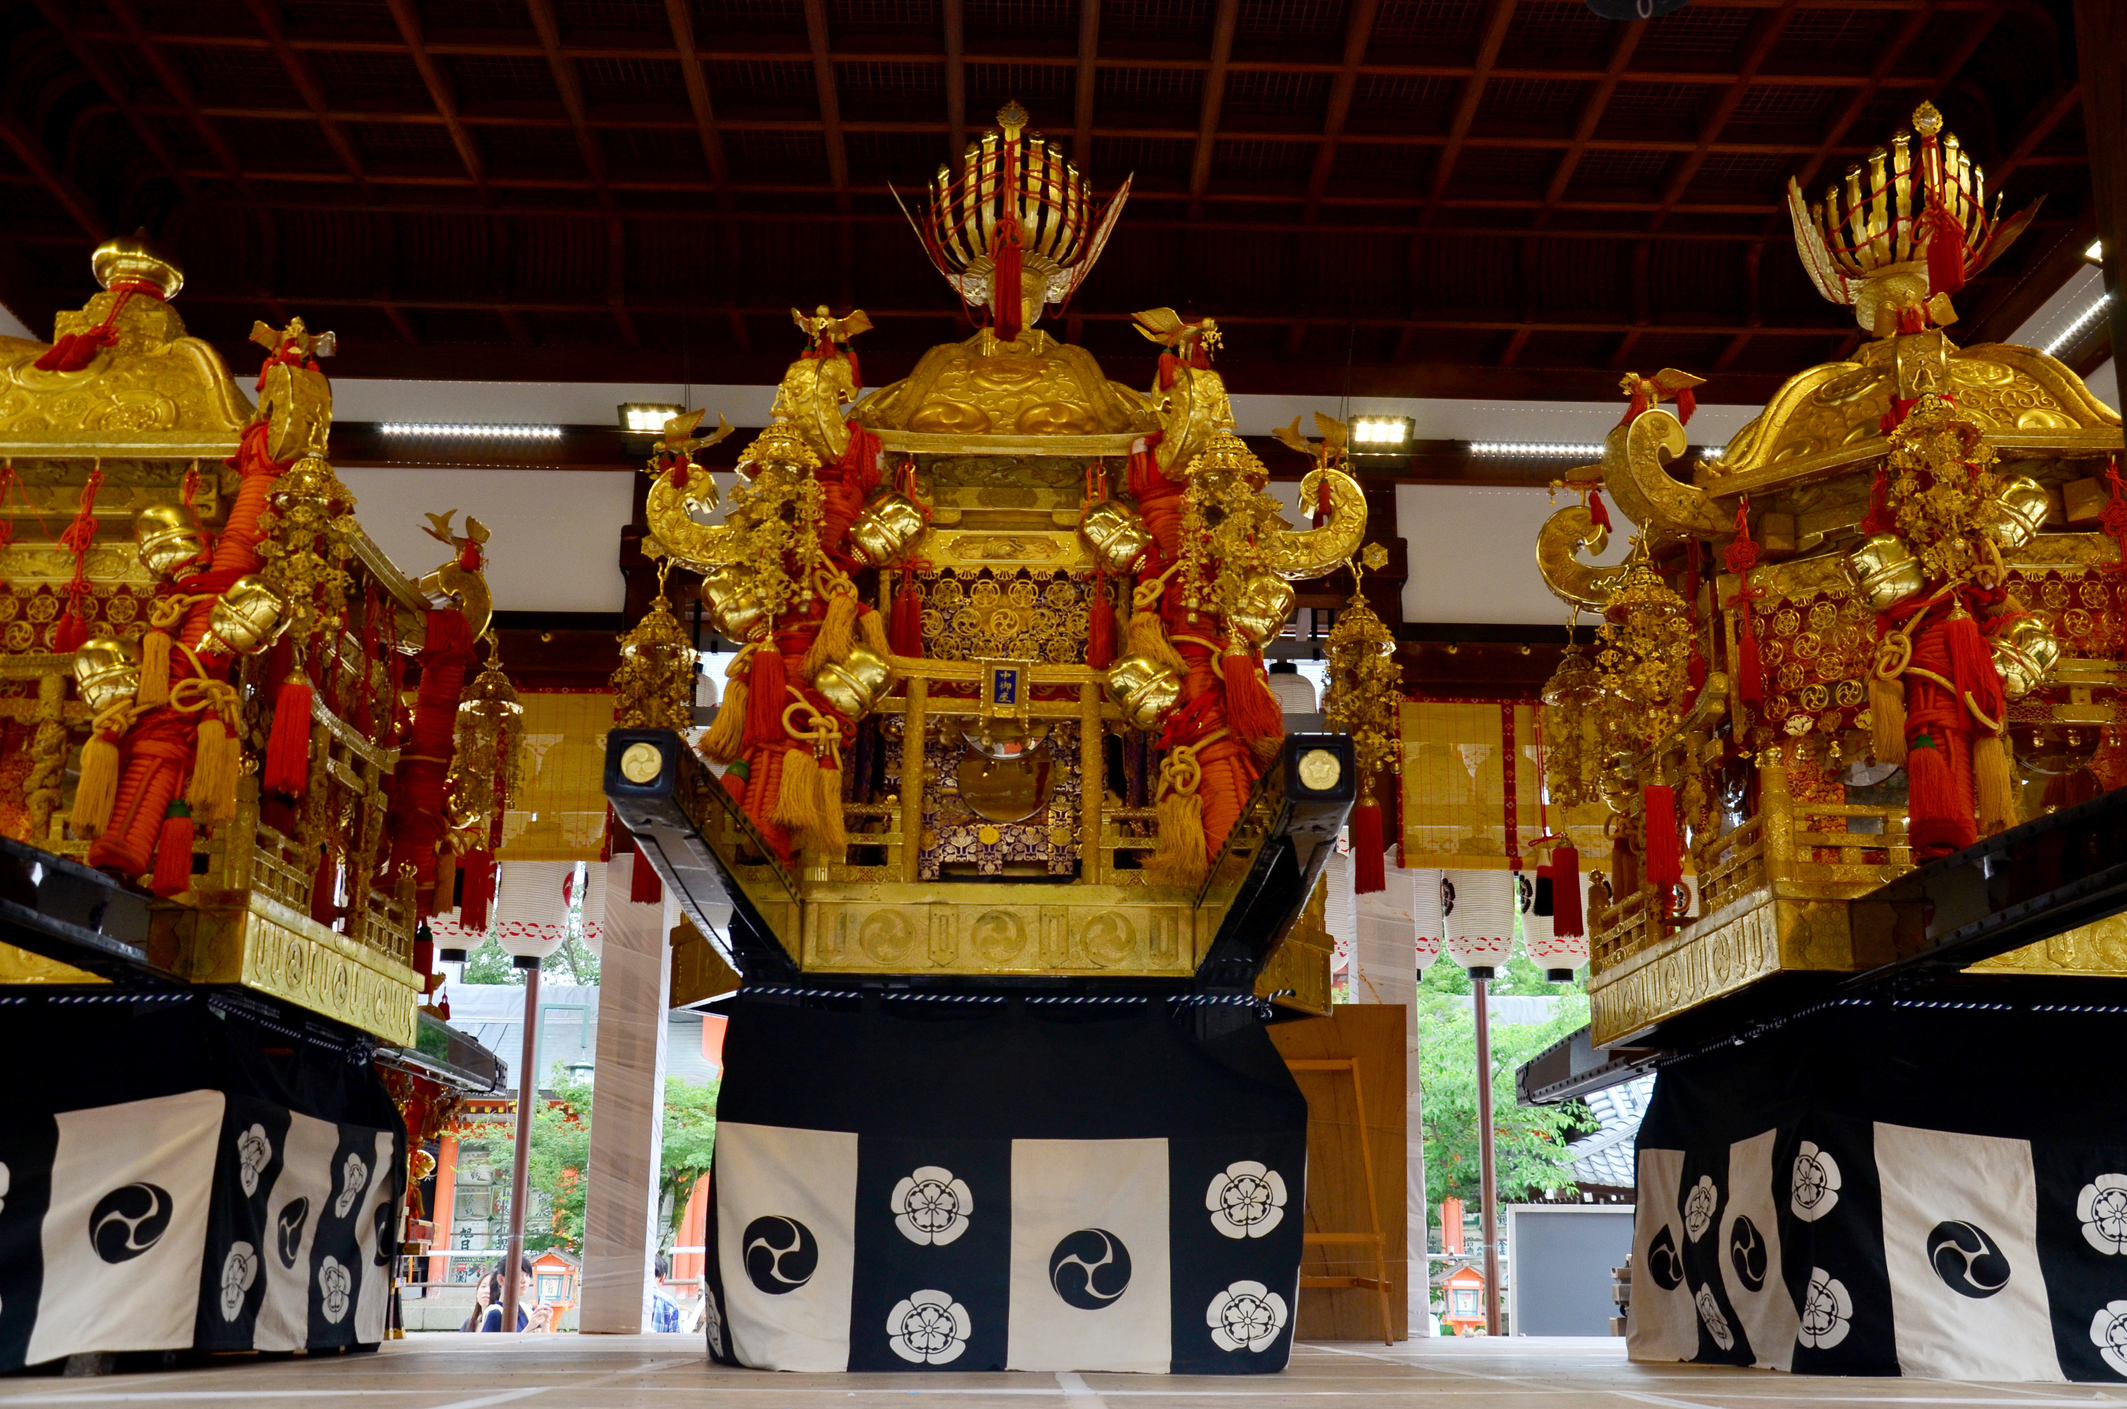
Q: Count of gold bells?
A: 12